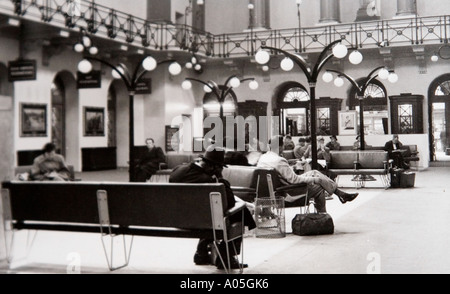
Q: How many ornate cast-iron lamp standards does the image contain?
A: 4